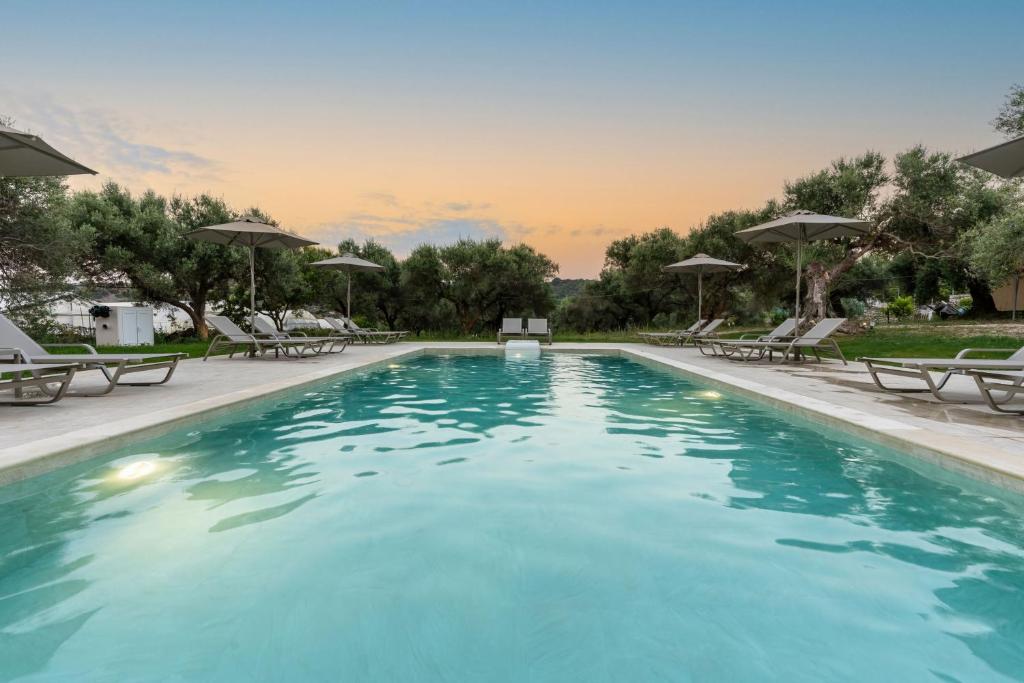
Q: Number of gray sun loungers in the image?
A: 14